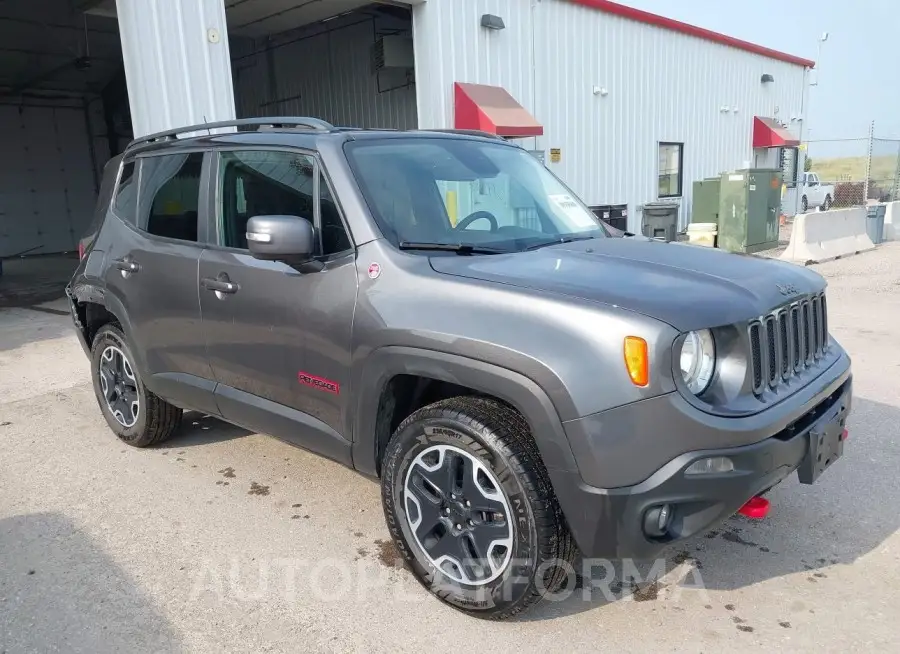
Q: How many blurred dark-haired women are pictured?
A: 0